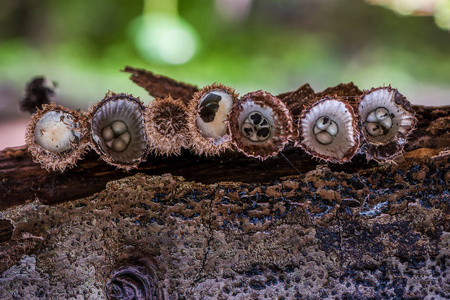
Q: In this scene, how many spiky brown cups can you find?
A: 7